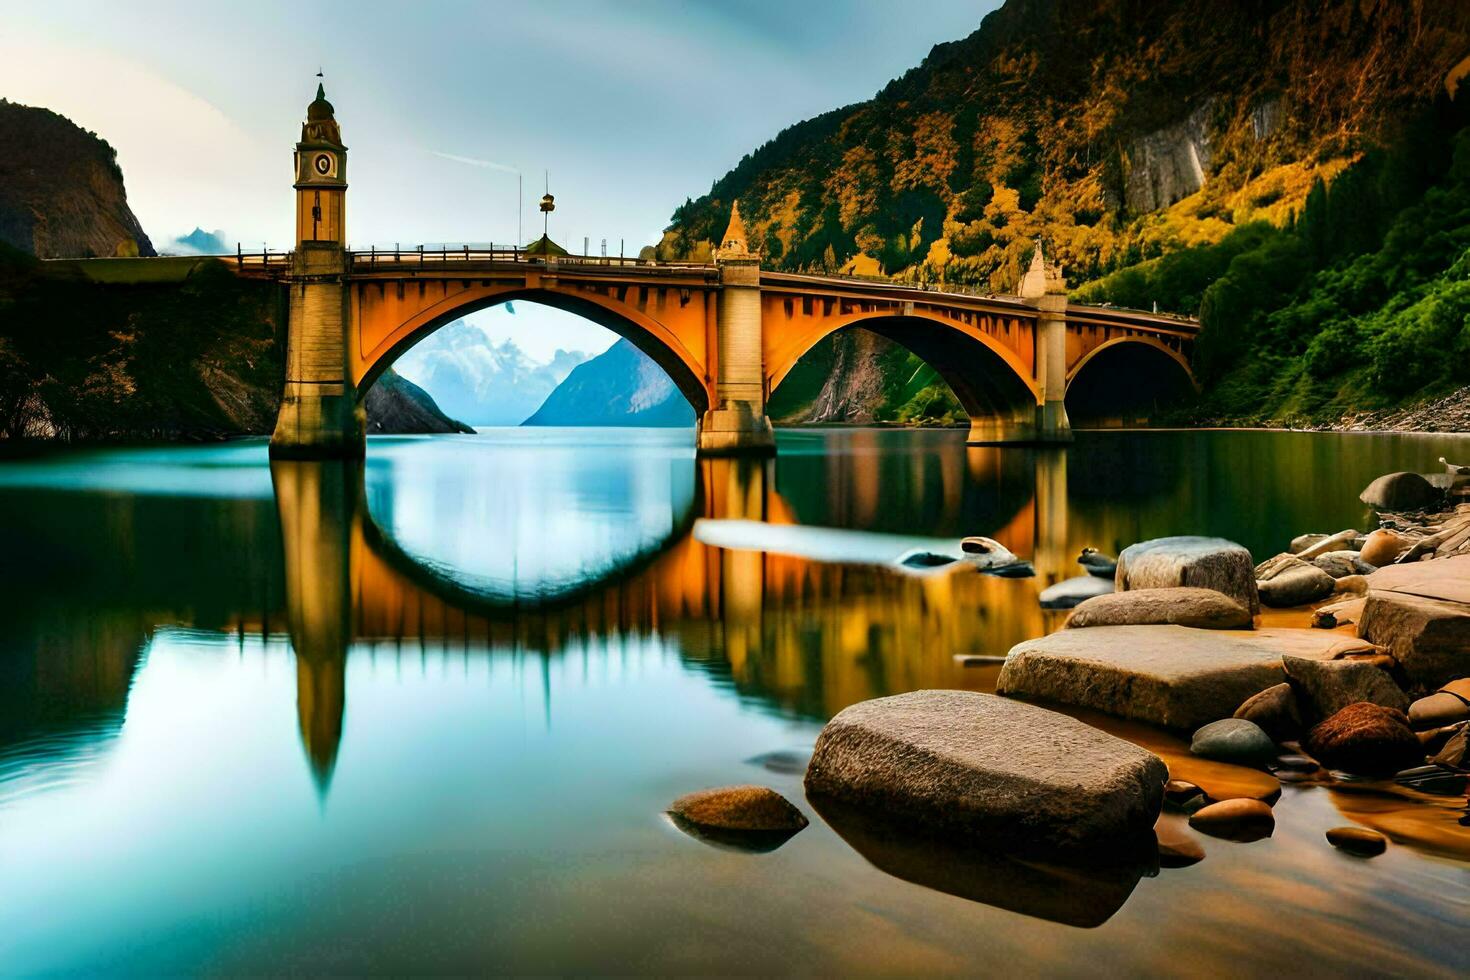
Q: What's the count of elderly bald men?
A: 0